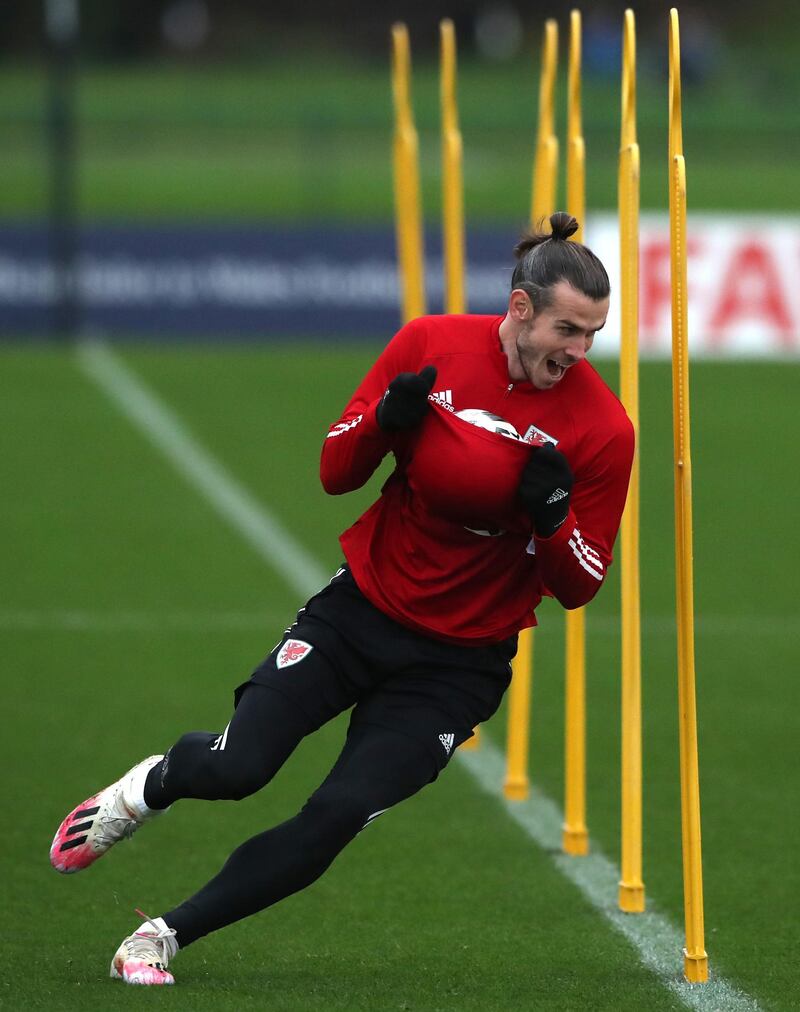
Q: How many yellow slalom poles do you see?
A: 6